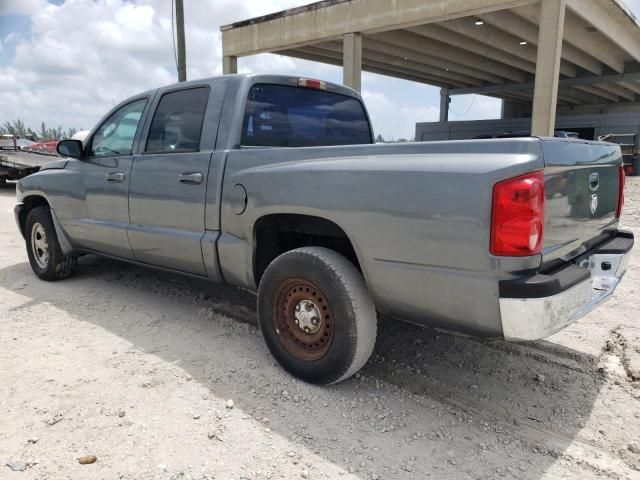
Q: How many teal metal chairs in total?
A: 0